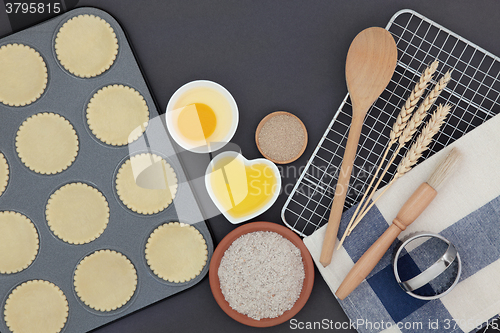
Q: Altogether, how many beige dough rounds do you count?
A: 11